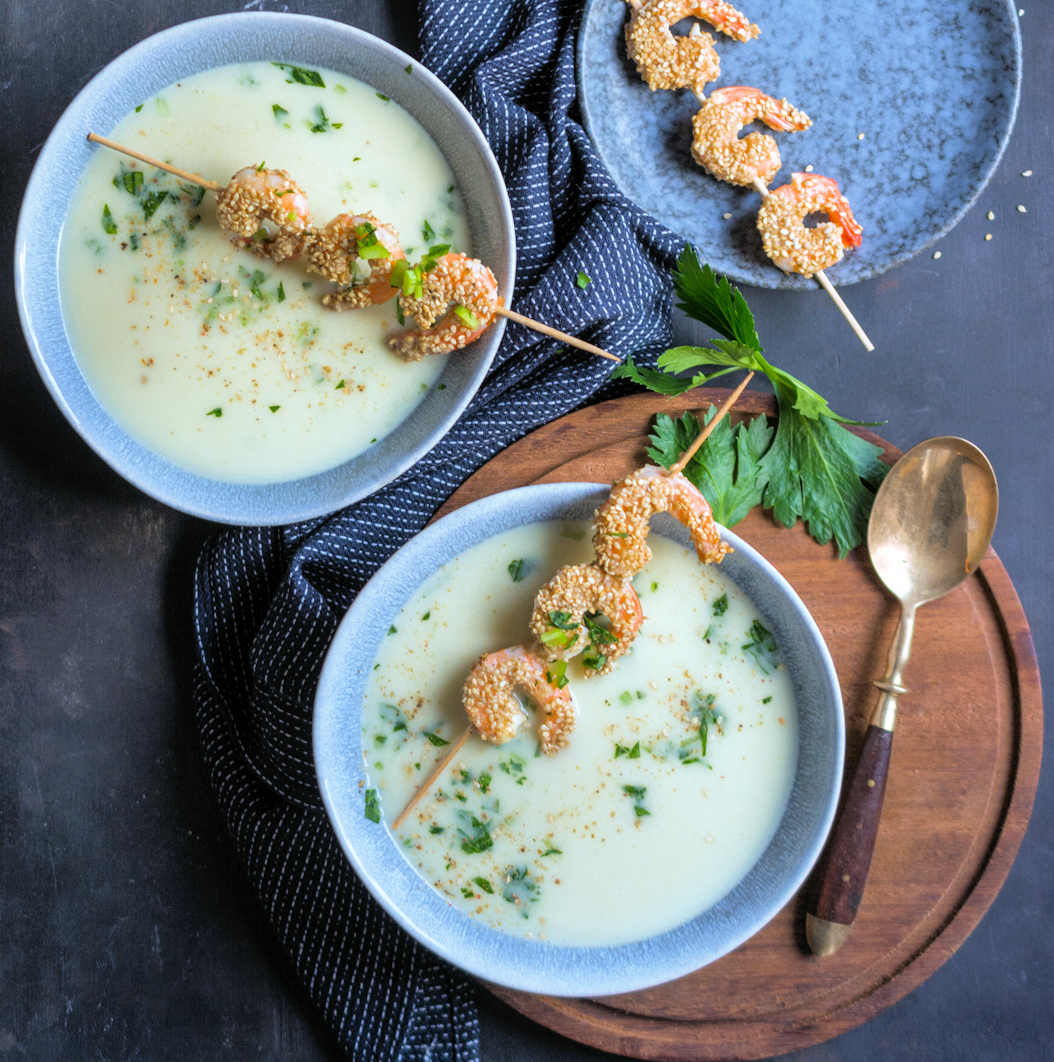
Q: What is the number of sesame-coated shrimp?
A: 9